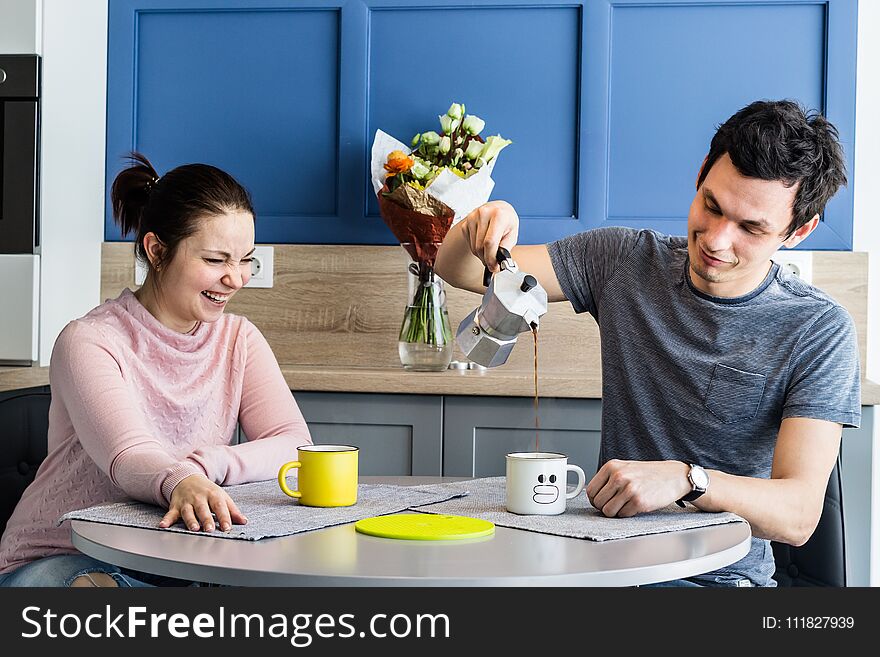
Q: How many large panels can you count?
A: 3